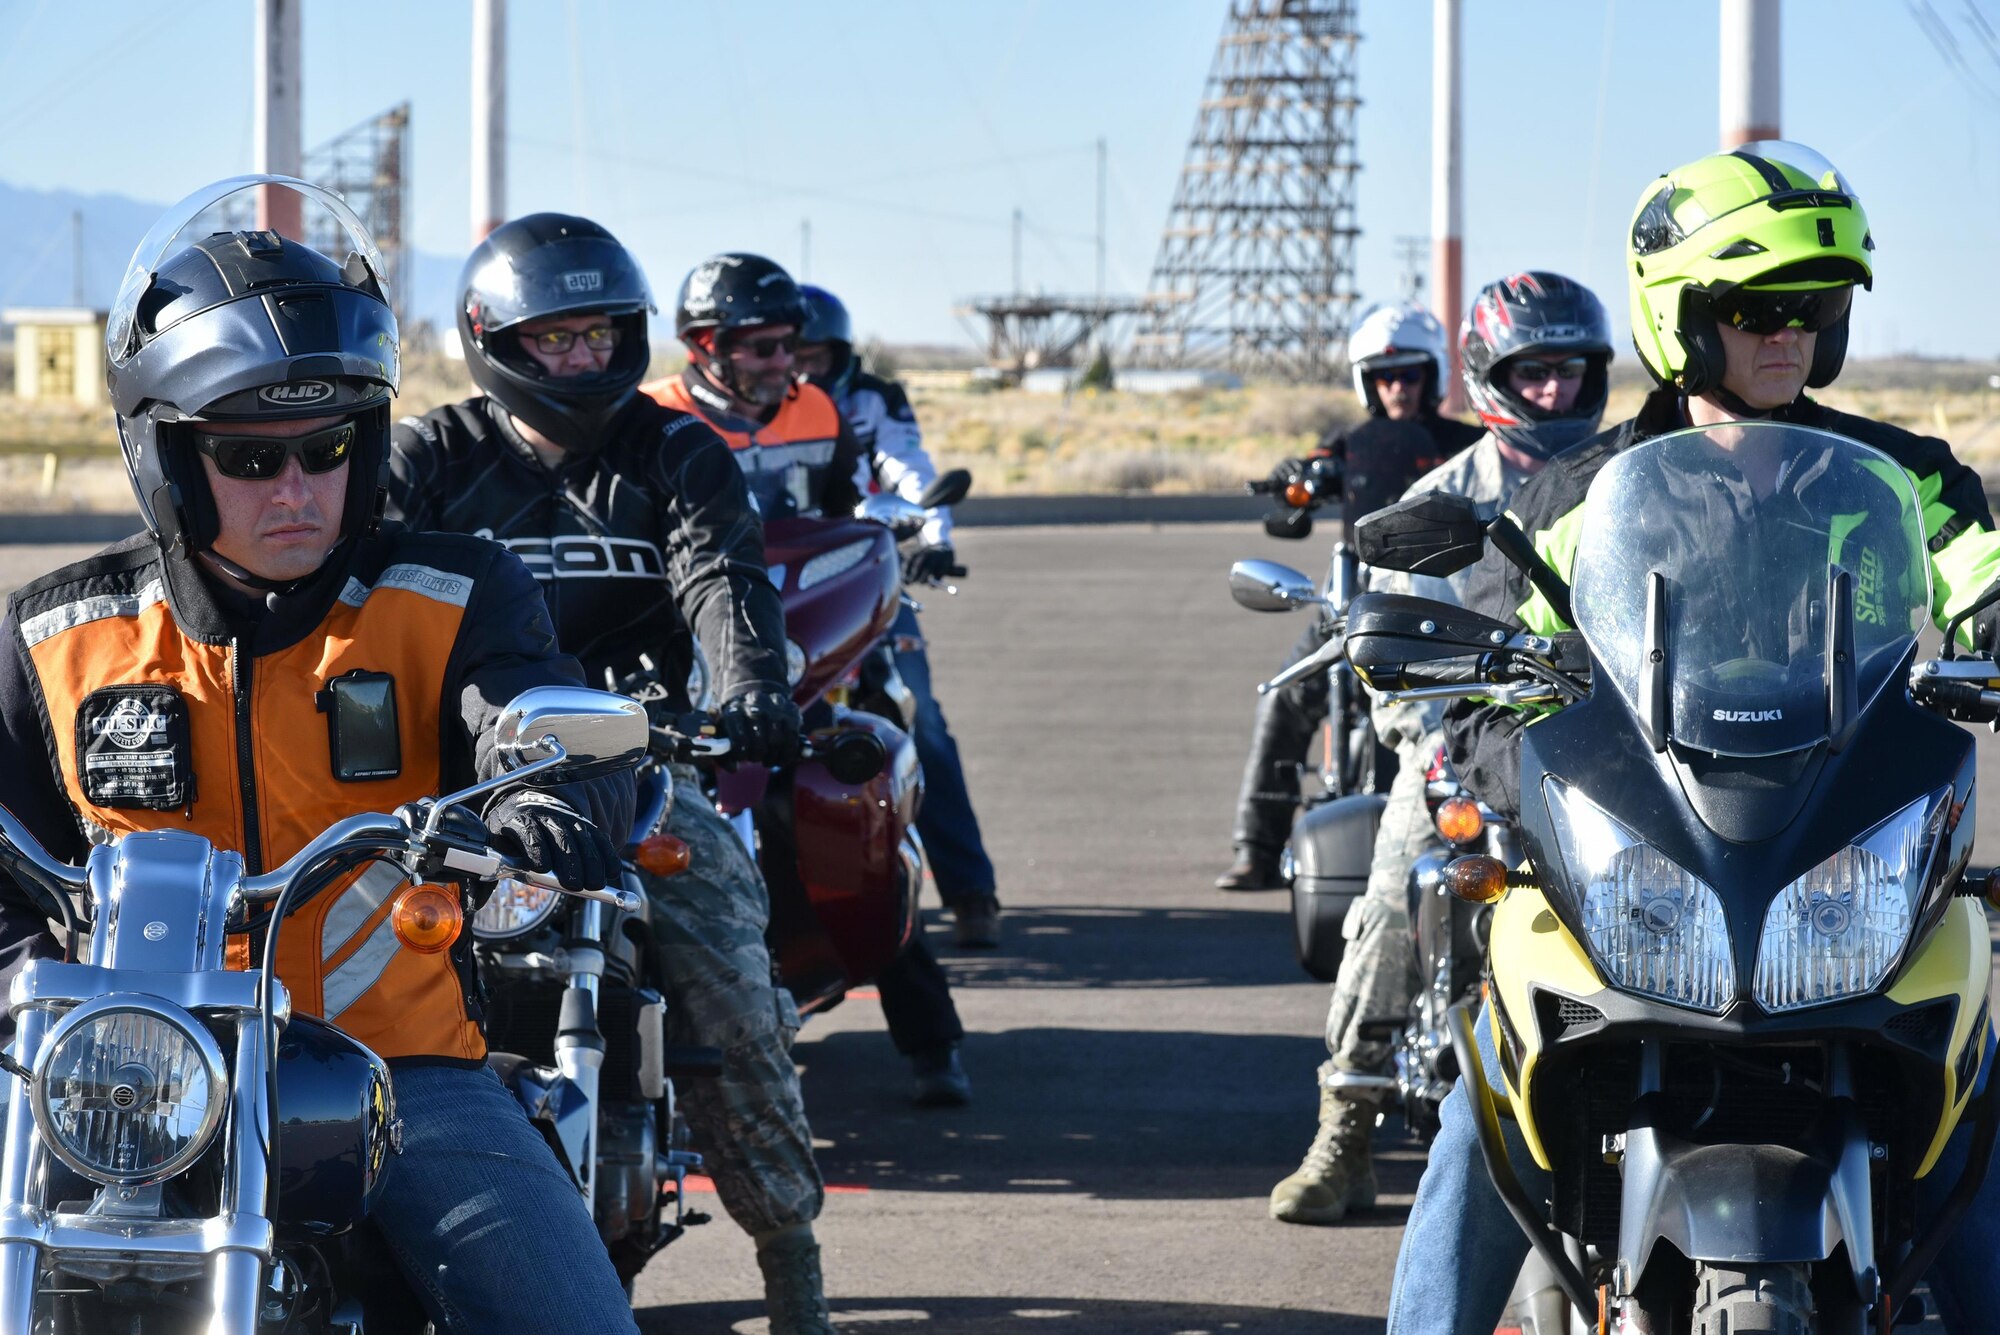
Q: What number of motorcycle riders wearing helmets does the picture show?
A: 7